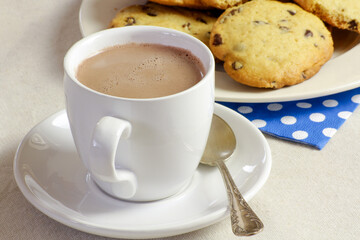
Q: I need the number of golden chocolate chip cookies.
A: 4